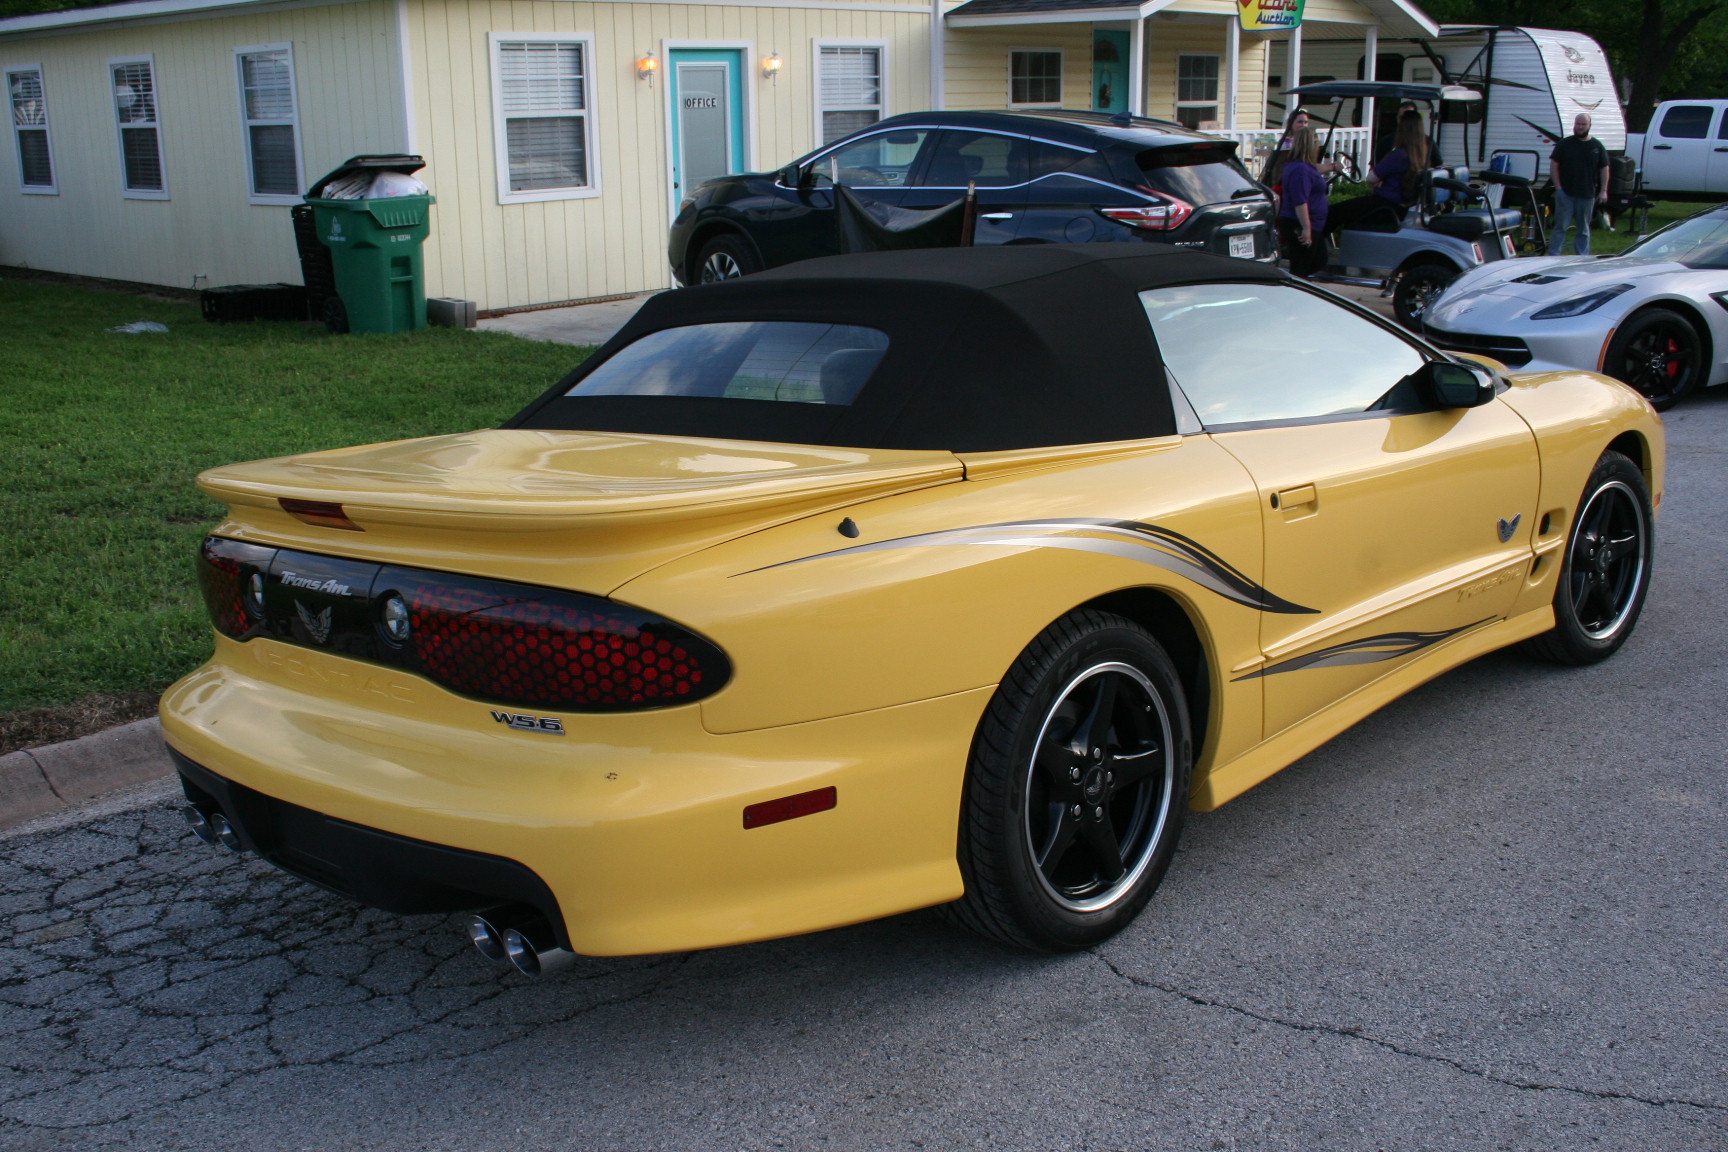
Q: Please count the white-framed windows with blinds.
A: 5